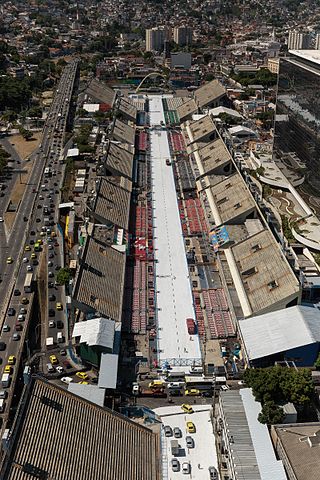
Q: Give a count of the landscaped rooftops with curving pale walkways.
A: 1